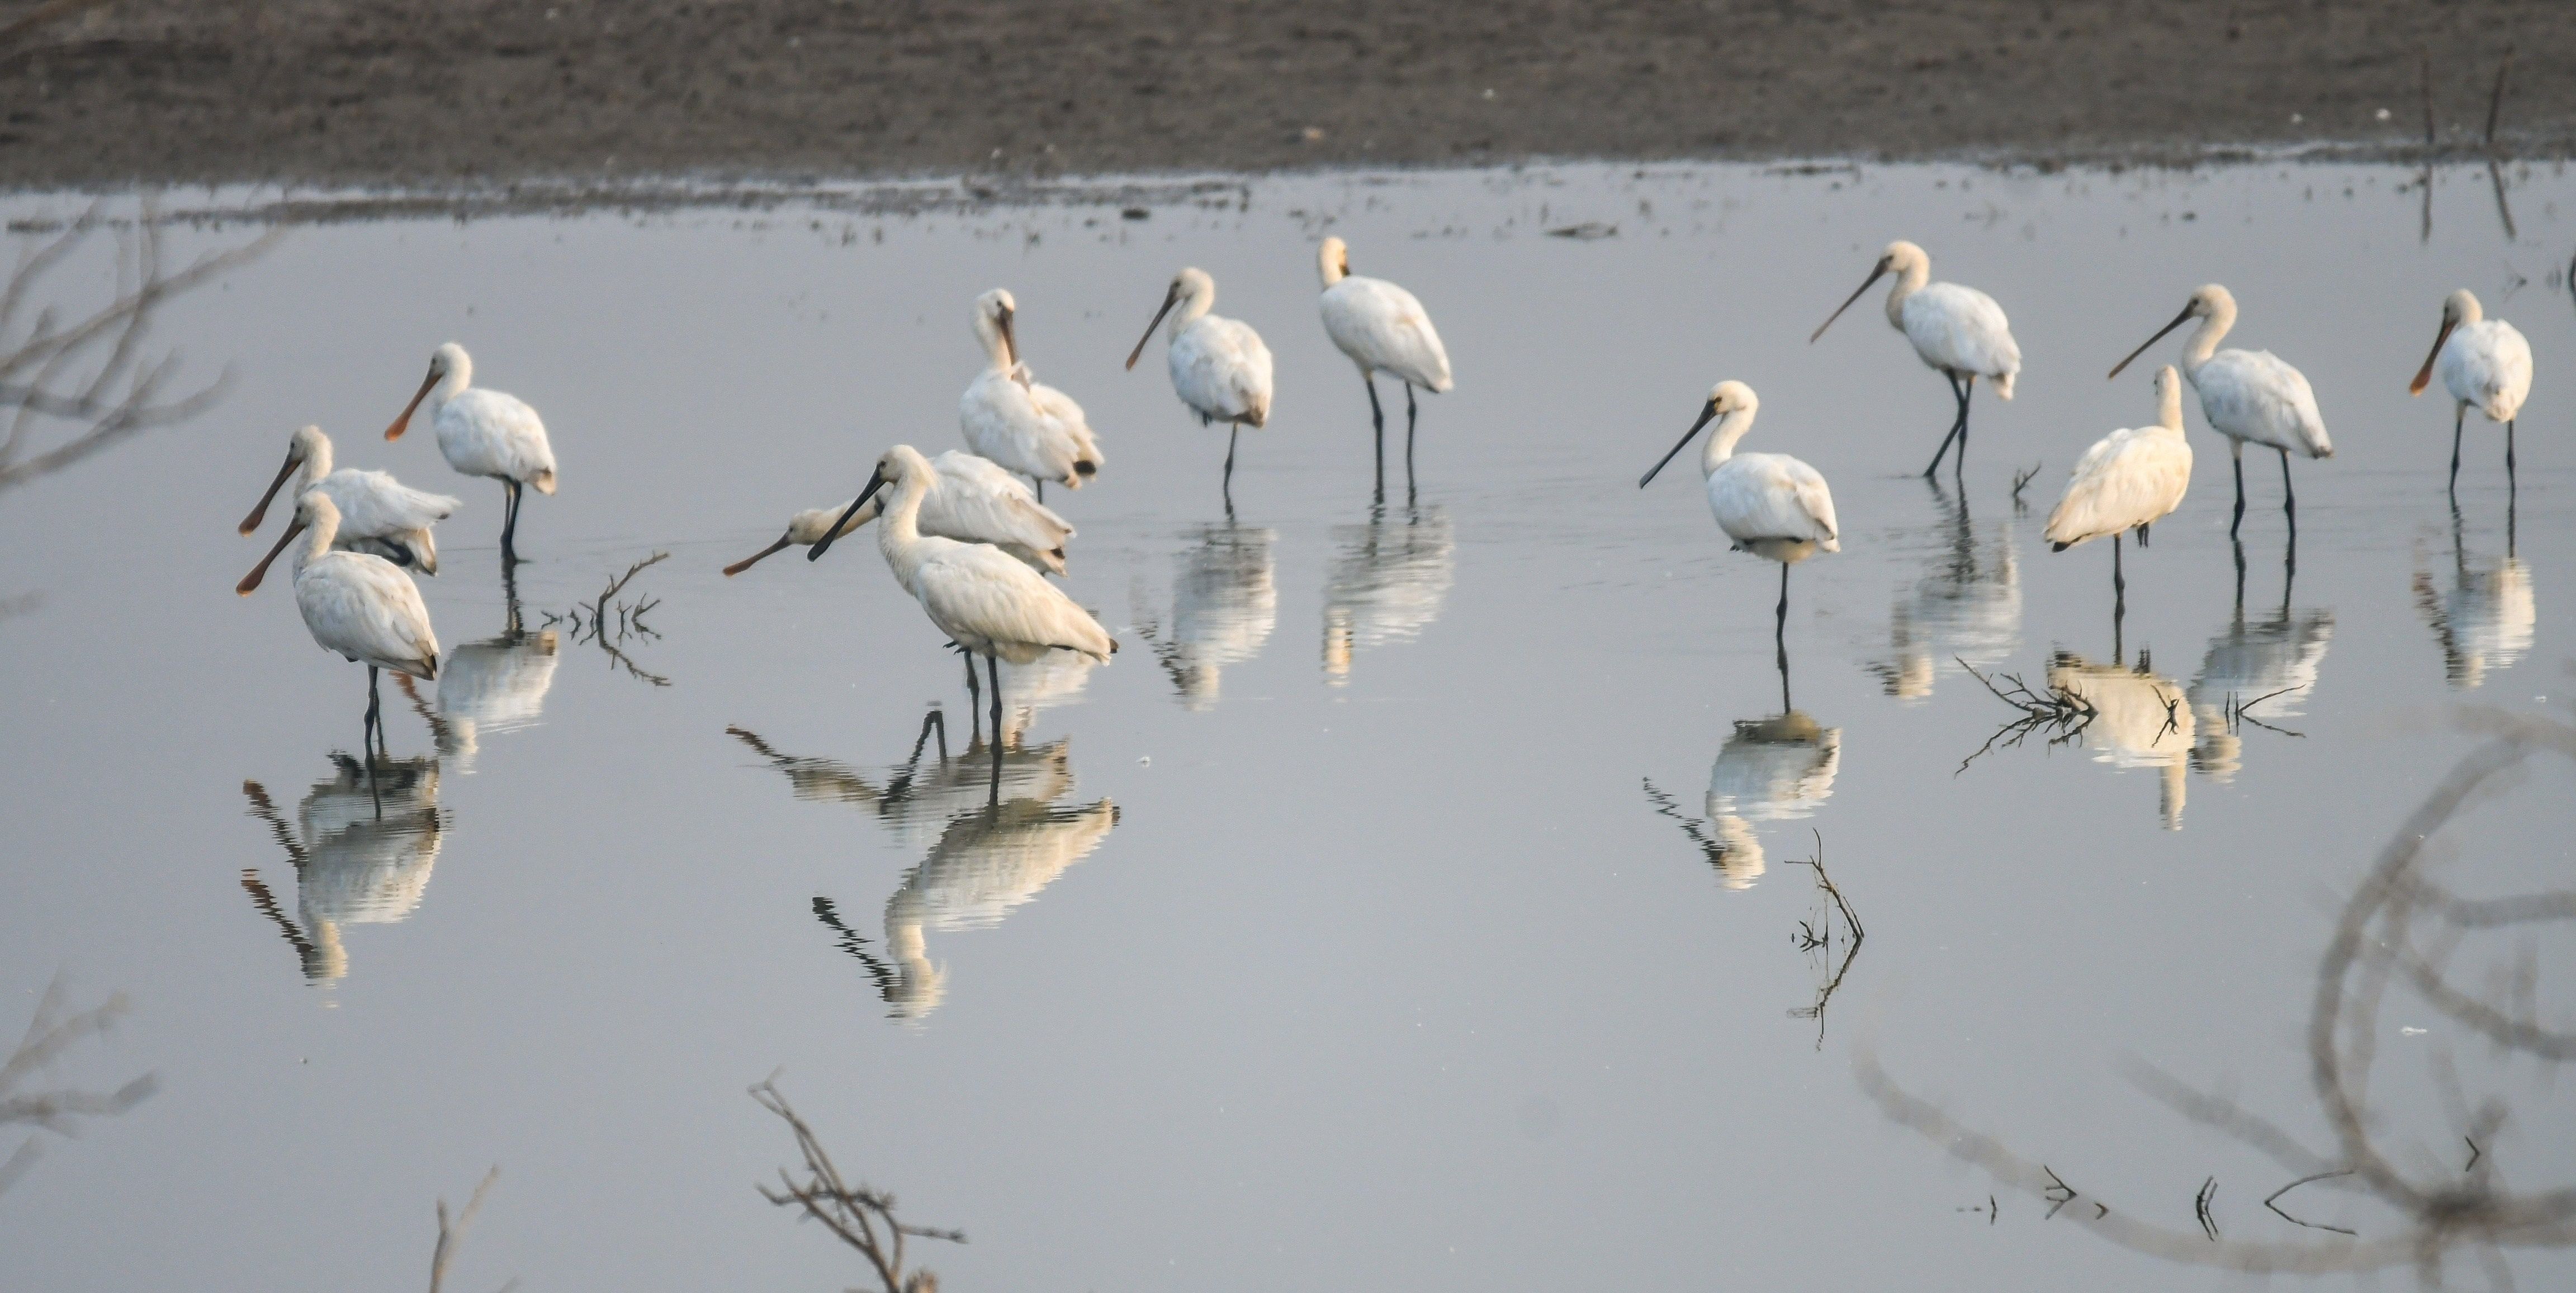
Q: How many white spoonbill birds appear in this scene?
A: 13